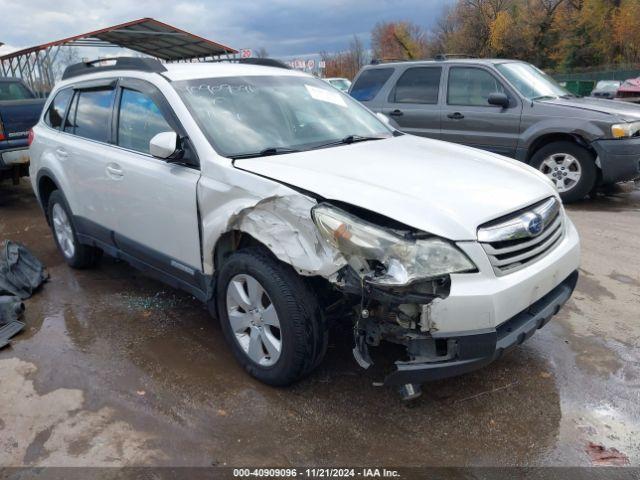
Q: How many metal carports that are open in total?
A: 1